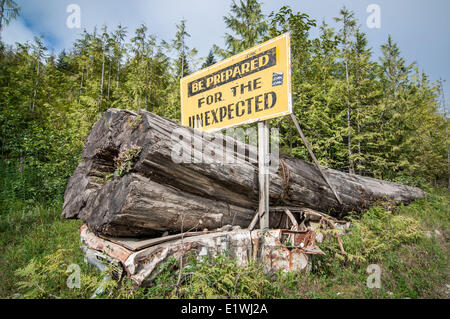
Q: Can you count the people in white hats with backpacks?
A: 0